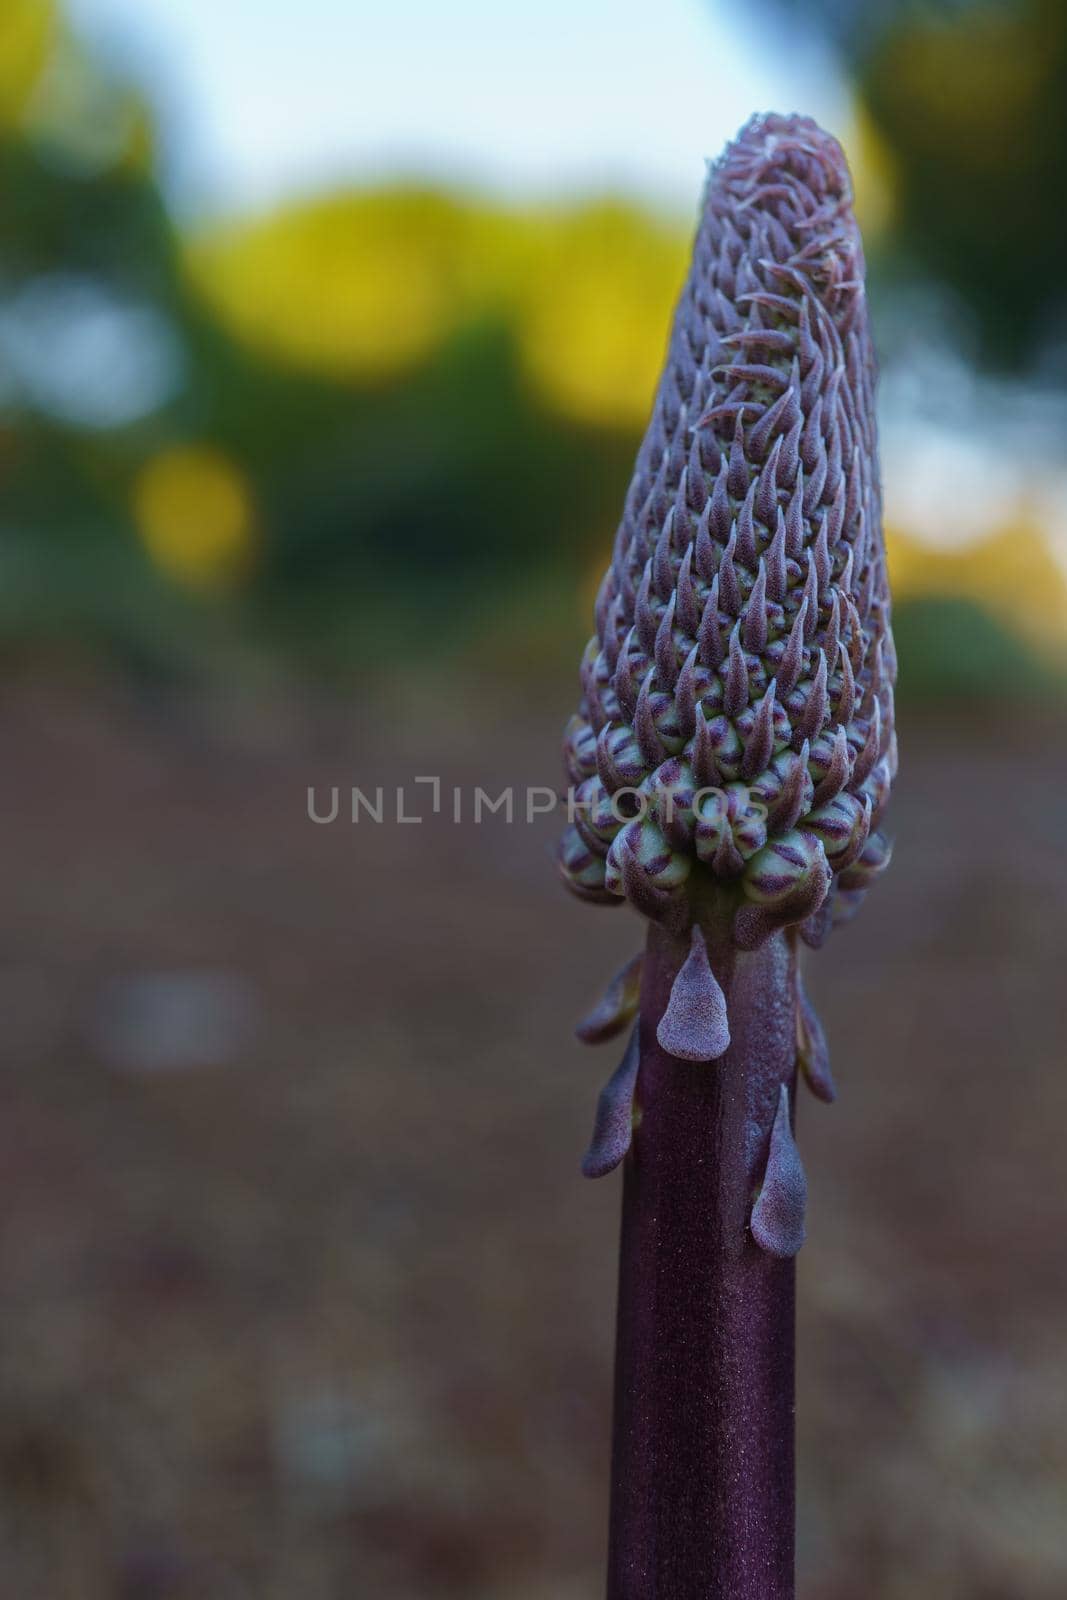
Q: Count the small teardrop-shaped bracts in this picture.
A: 5